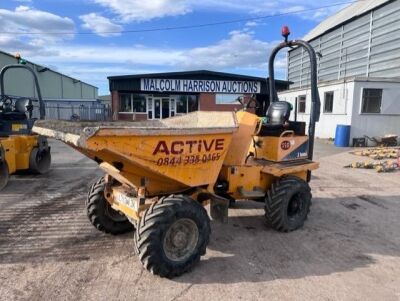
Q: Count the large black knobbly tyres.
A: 3